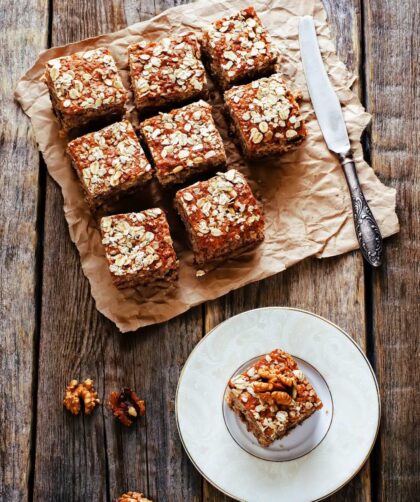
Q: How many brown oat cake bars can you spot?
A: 9